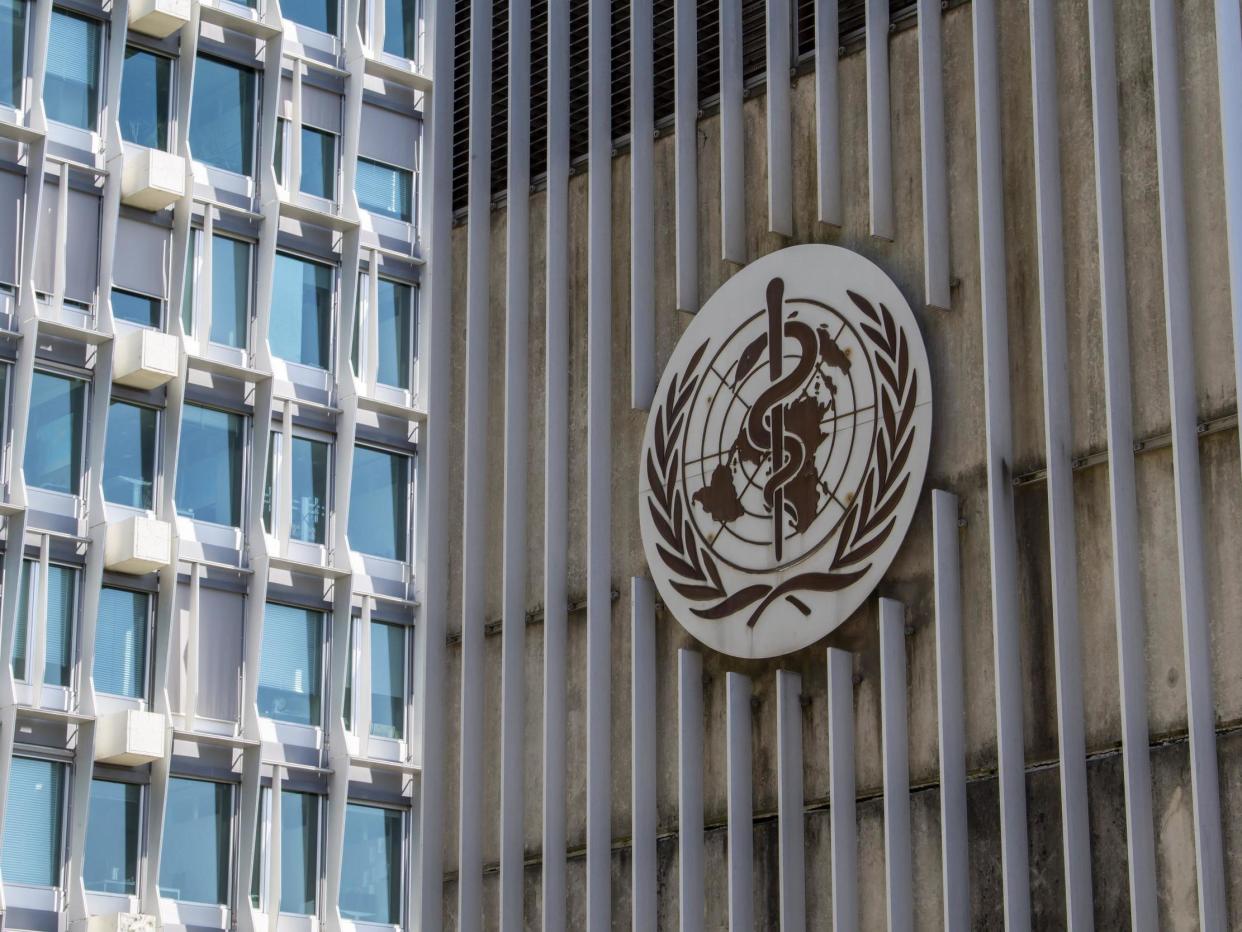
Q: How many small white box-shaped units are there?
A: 6